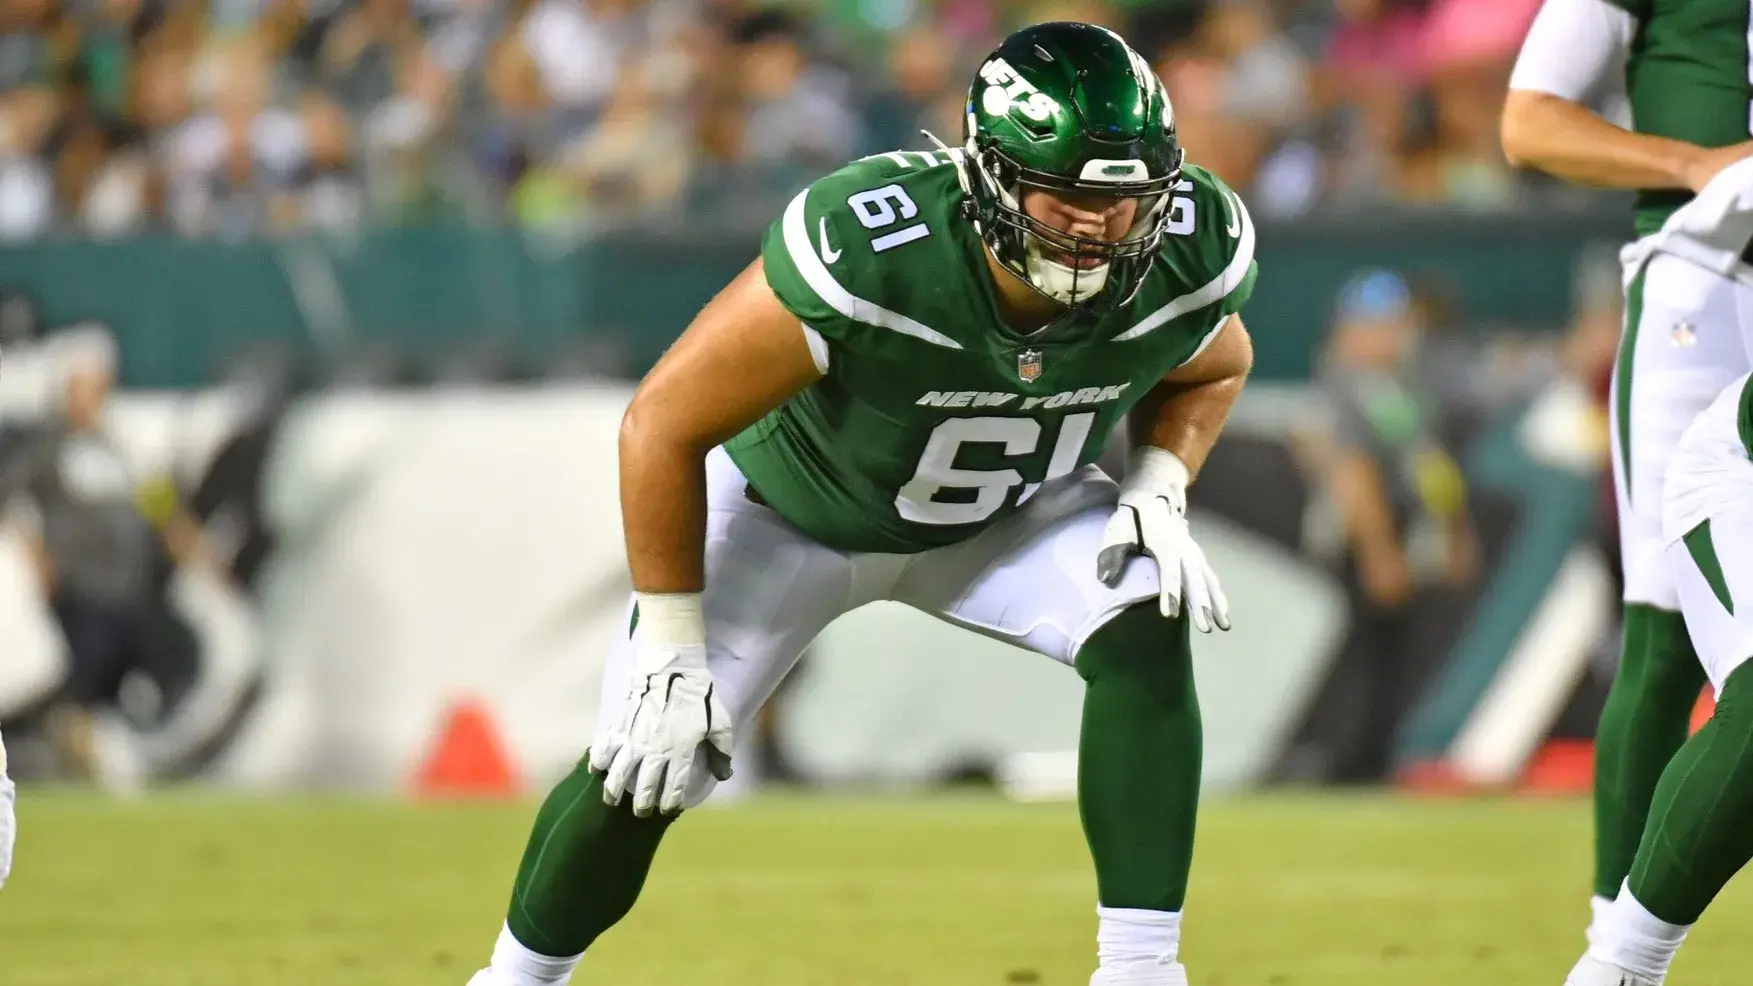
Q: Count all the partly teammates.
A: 2